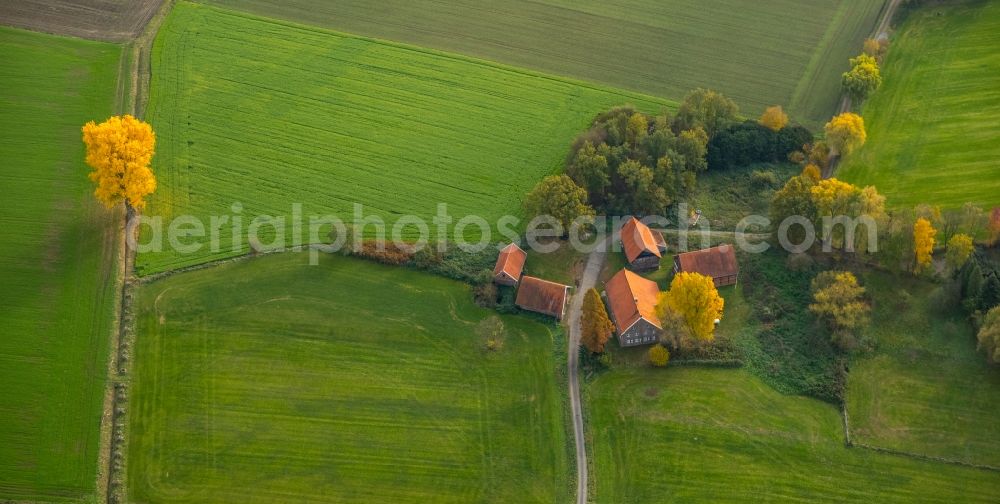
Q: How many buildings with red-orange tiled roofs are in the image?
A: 5